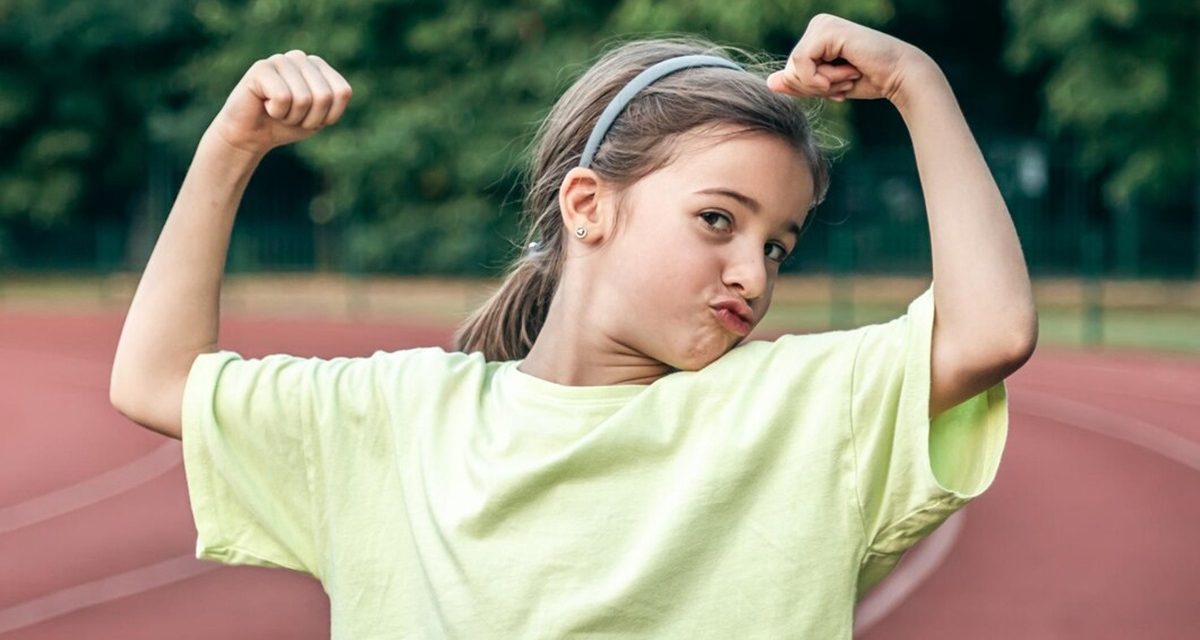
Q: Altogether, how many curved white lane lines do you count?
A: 4